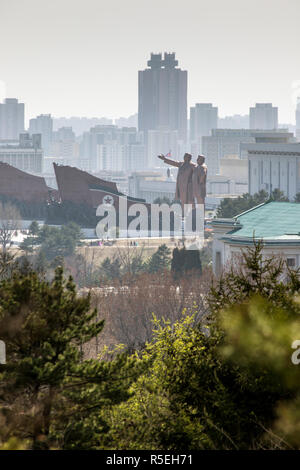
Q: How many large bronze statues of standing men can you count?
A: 2